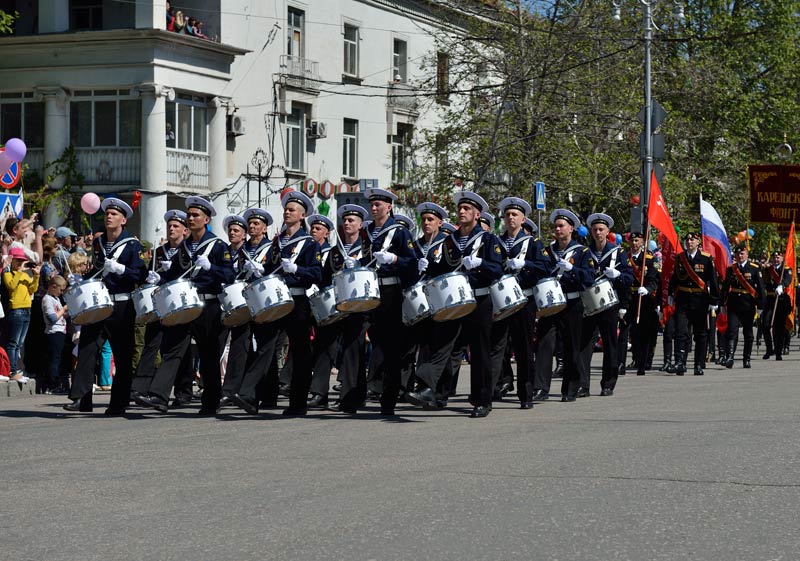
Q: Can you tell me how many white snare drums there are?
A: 12